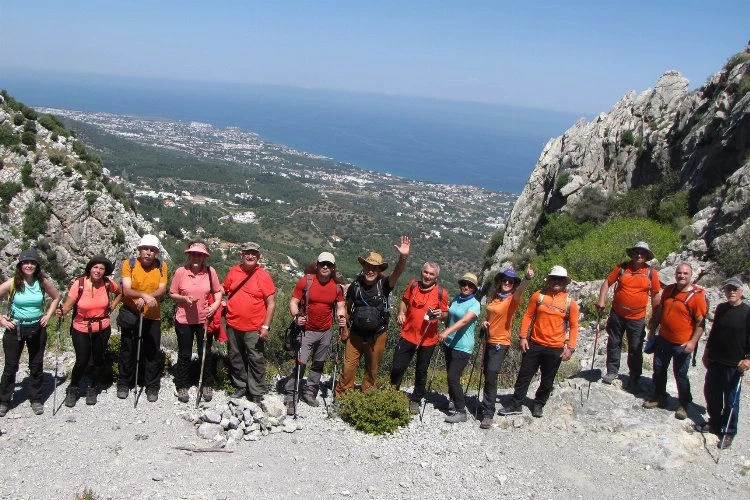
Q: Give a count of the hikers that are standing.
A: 14